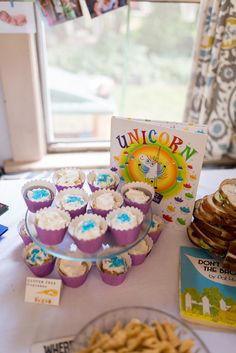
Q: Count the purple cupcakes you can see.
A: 15